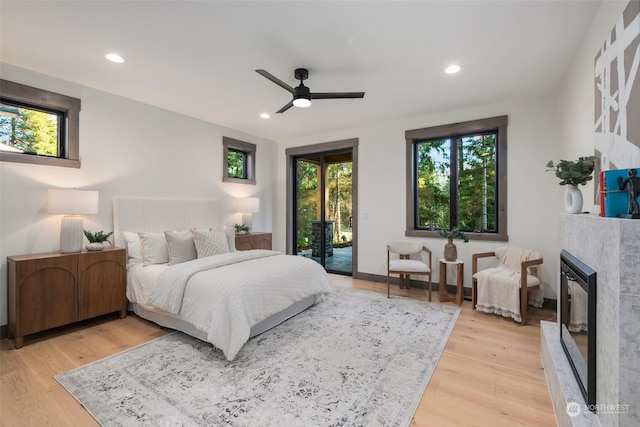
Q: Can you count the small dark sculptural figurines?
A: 1